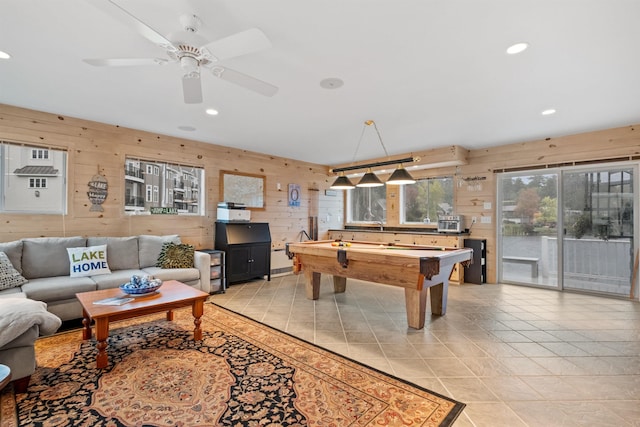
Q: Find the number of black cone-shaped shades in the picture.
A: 3